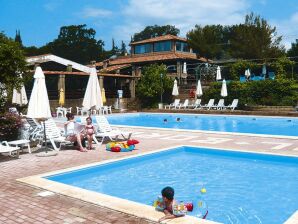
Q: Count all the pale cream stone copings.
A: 2